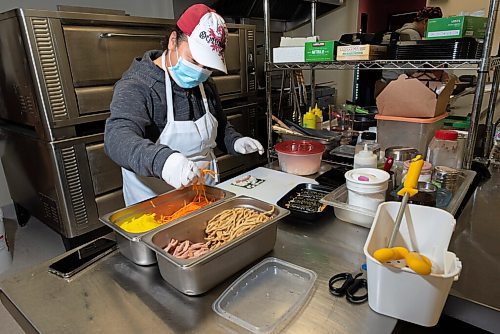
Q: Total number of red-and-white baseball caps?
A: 1